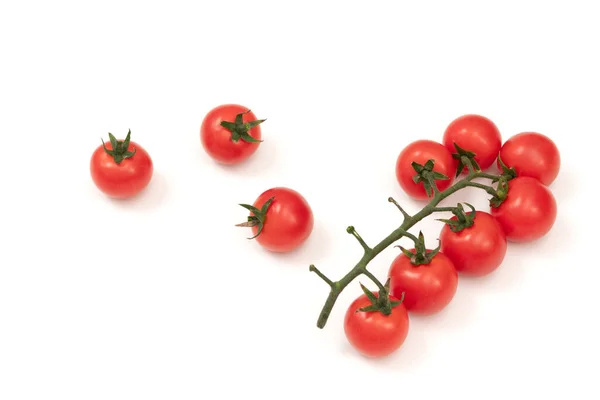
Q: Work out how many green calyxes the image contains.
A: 10